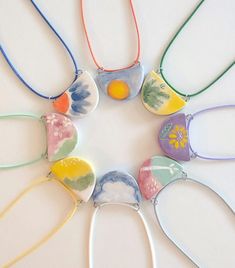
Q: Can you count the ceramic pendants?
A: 8